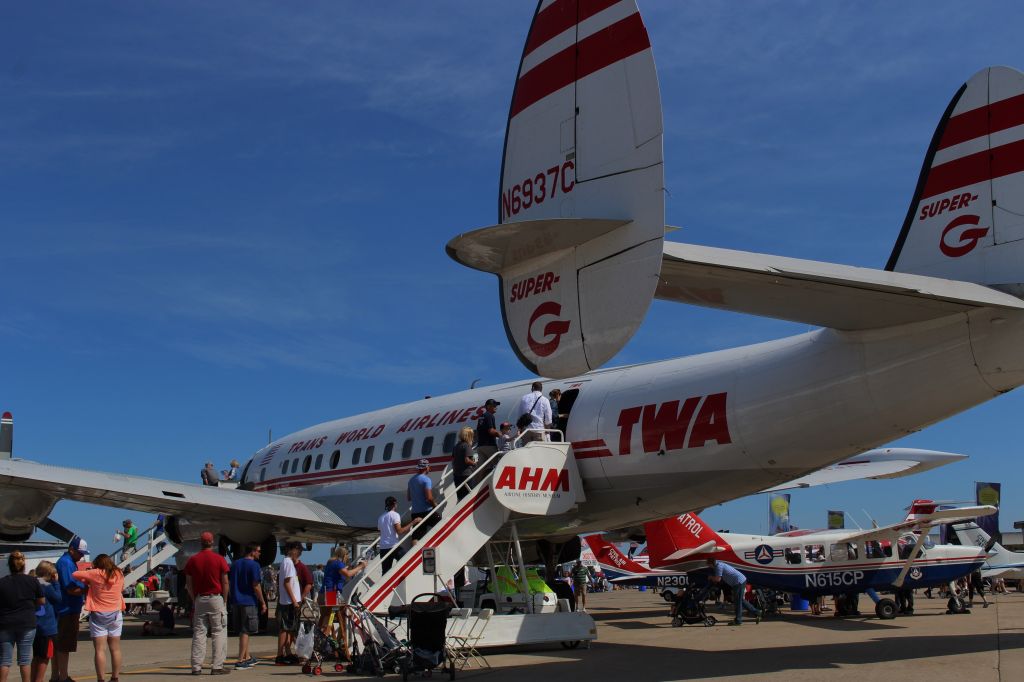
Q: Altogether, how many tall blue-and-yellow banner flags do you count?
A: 3